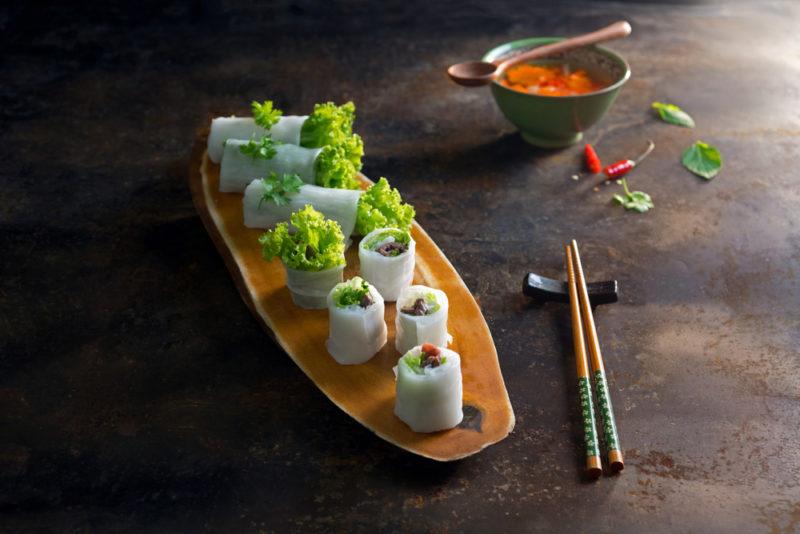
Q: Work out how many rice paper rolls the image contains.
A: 8